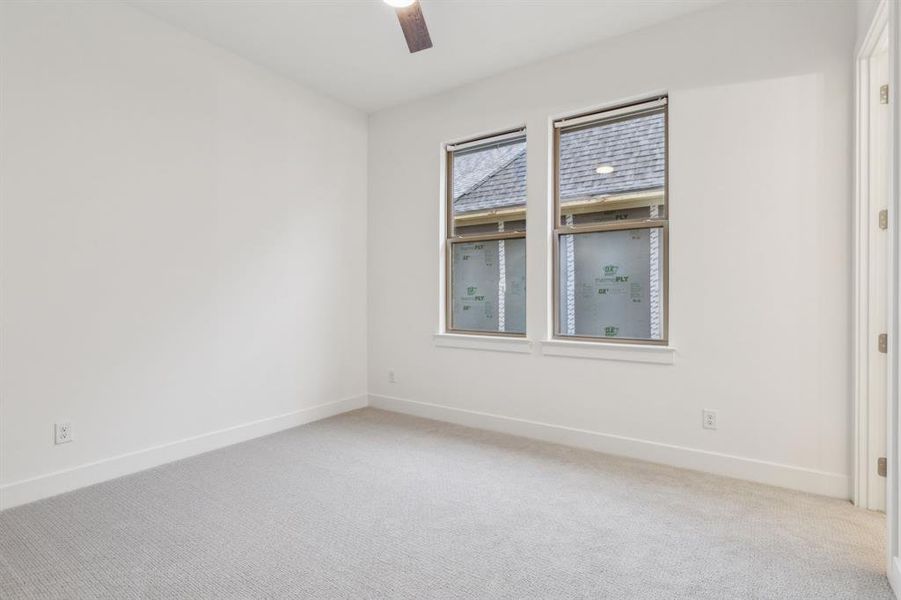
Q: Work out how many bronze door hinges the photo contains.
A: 4